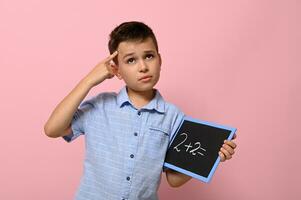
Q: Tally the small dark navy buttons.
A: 5